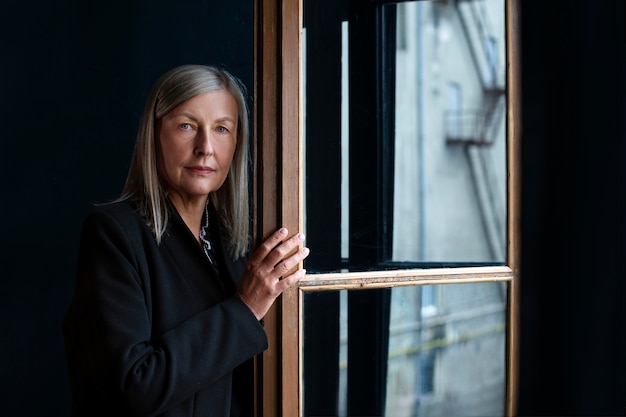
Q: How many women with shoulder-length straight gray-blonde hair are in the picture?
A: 1